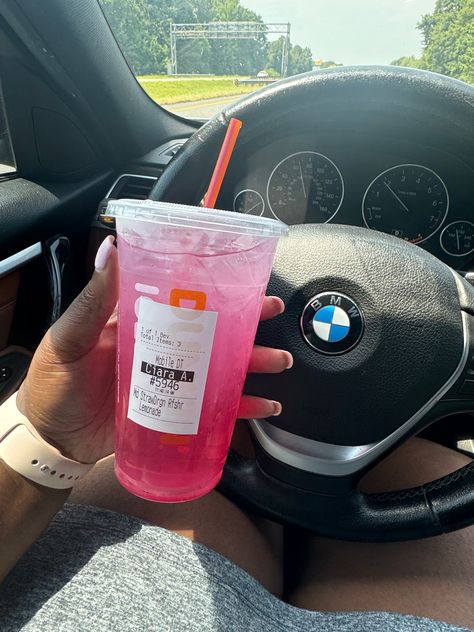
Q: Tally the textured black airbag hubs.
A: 1